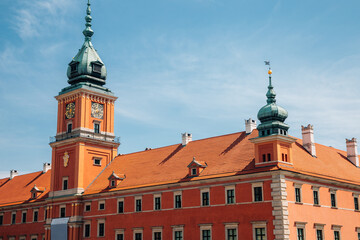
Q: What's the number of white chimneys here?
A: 6